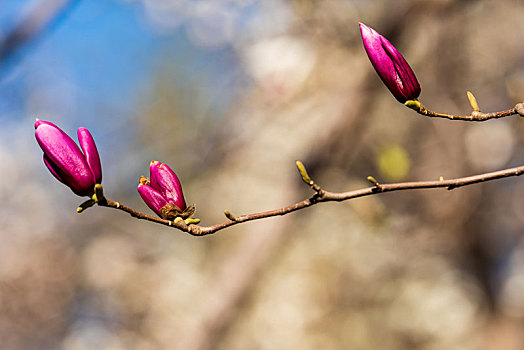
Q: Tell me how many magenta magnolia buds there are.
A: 3